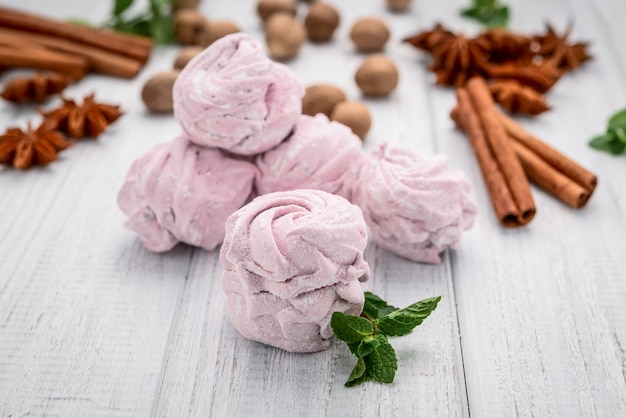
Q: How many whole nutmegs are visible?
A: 13